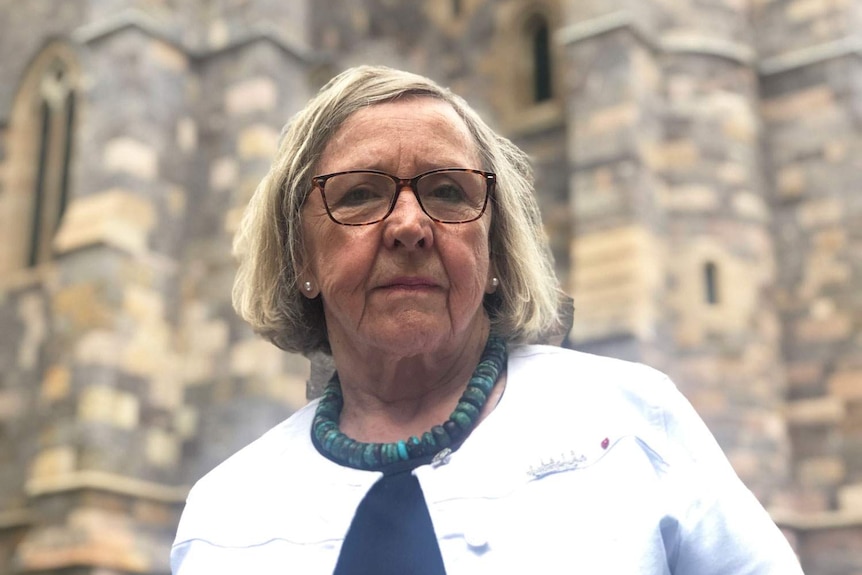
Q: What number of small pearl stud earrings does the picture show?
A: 2